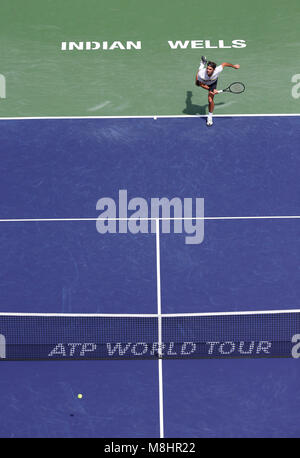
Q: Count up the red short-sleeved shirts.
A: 0